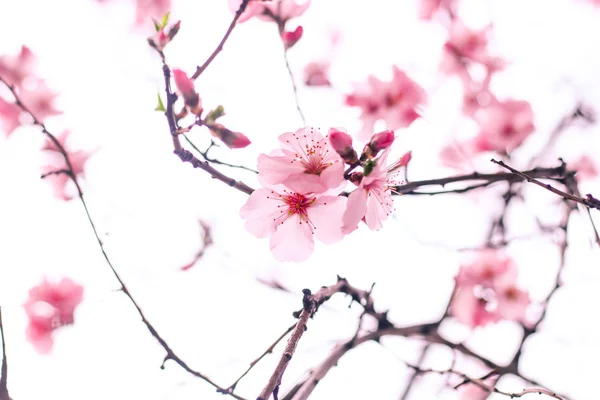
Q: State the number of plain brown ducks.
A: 0